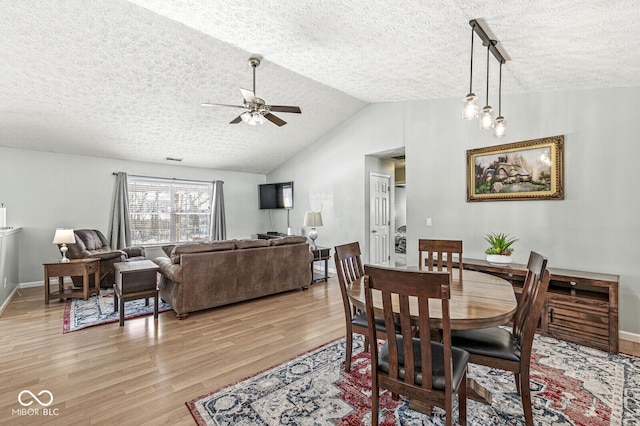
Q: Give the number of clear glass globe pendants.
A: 3